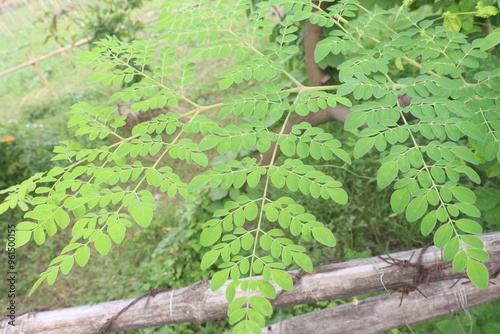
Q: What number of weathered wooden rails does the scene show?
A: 2